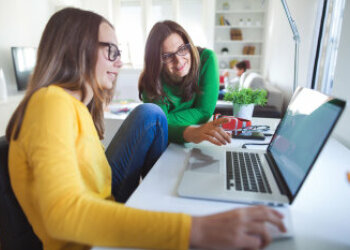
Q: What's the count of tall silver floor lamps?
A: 1